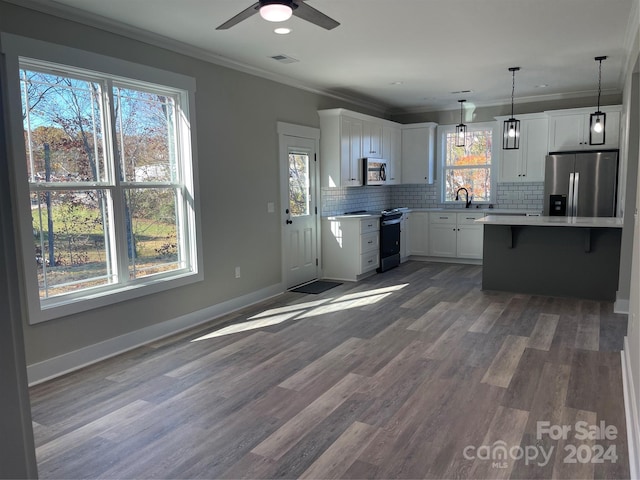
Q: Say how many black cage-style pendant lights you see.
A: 3